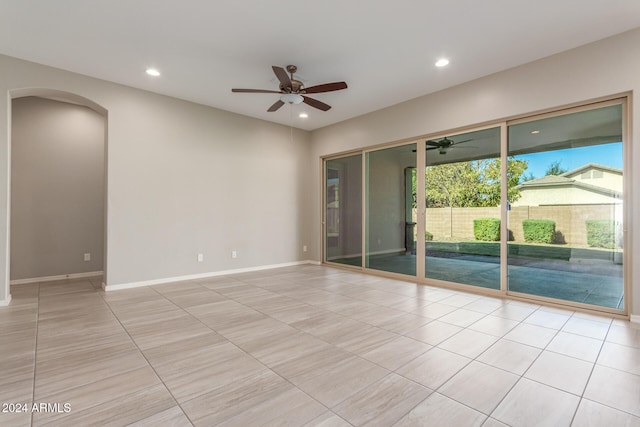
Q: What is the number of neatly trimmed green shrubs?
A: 3